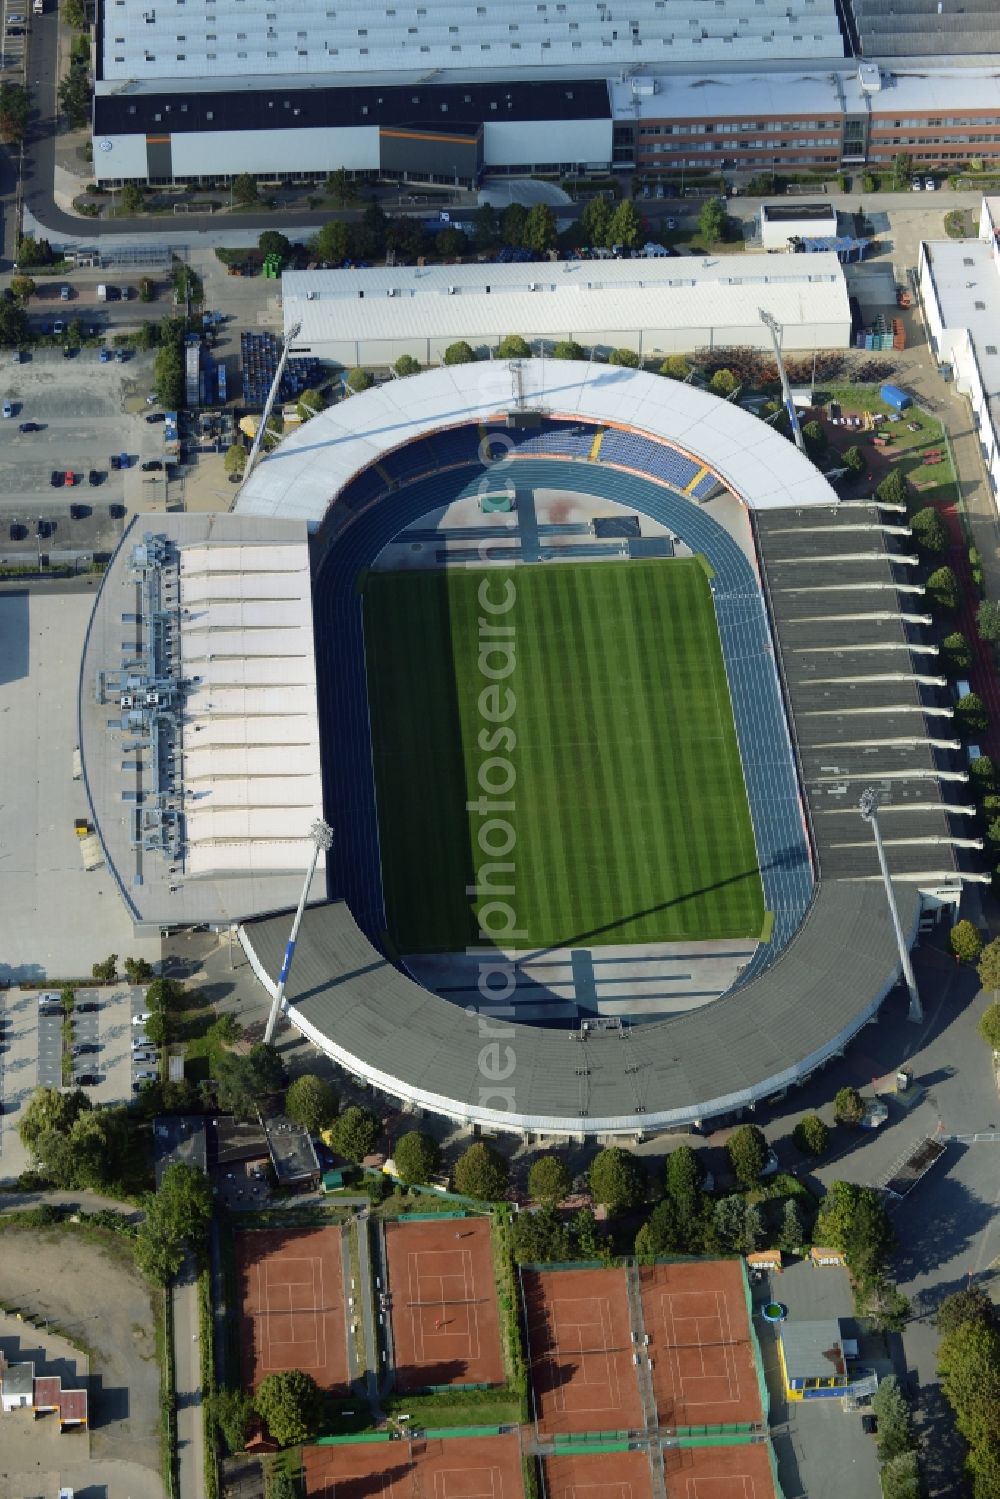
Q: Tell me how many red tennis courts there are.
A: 8